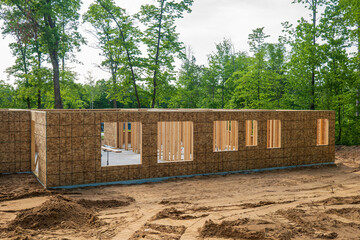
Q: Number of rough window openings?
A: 6